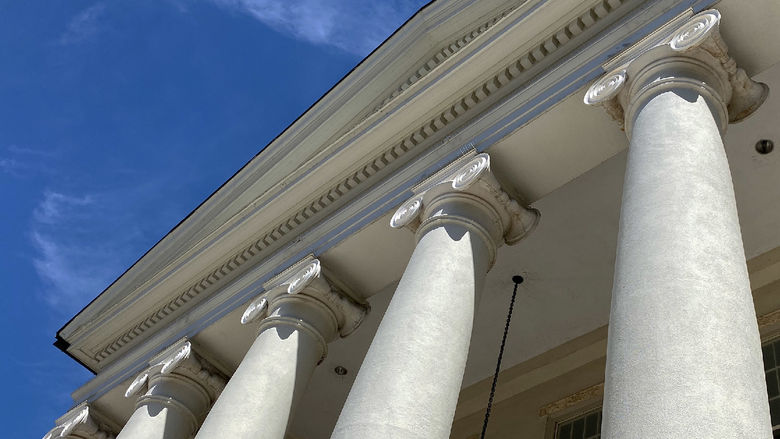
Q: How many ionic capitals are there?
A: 5